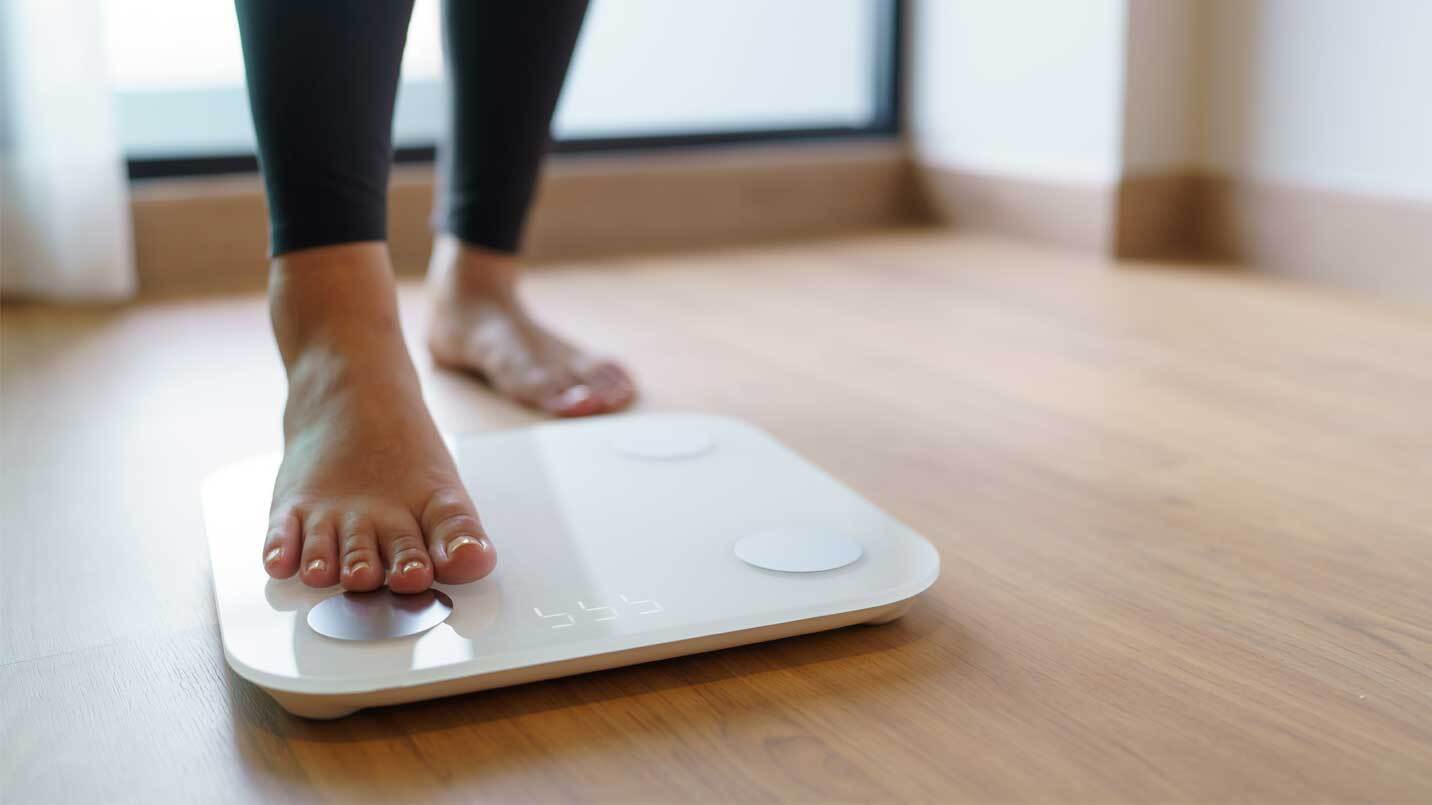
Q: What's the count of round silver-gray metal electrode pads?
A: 3